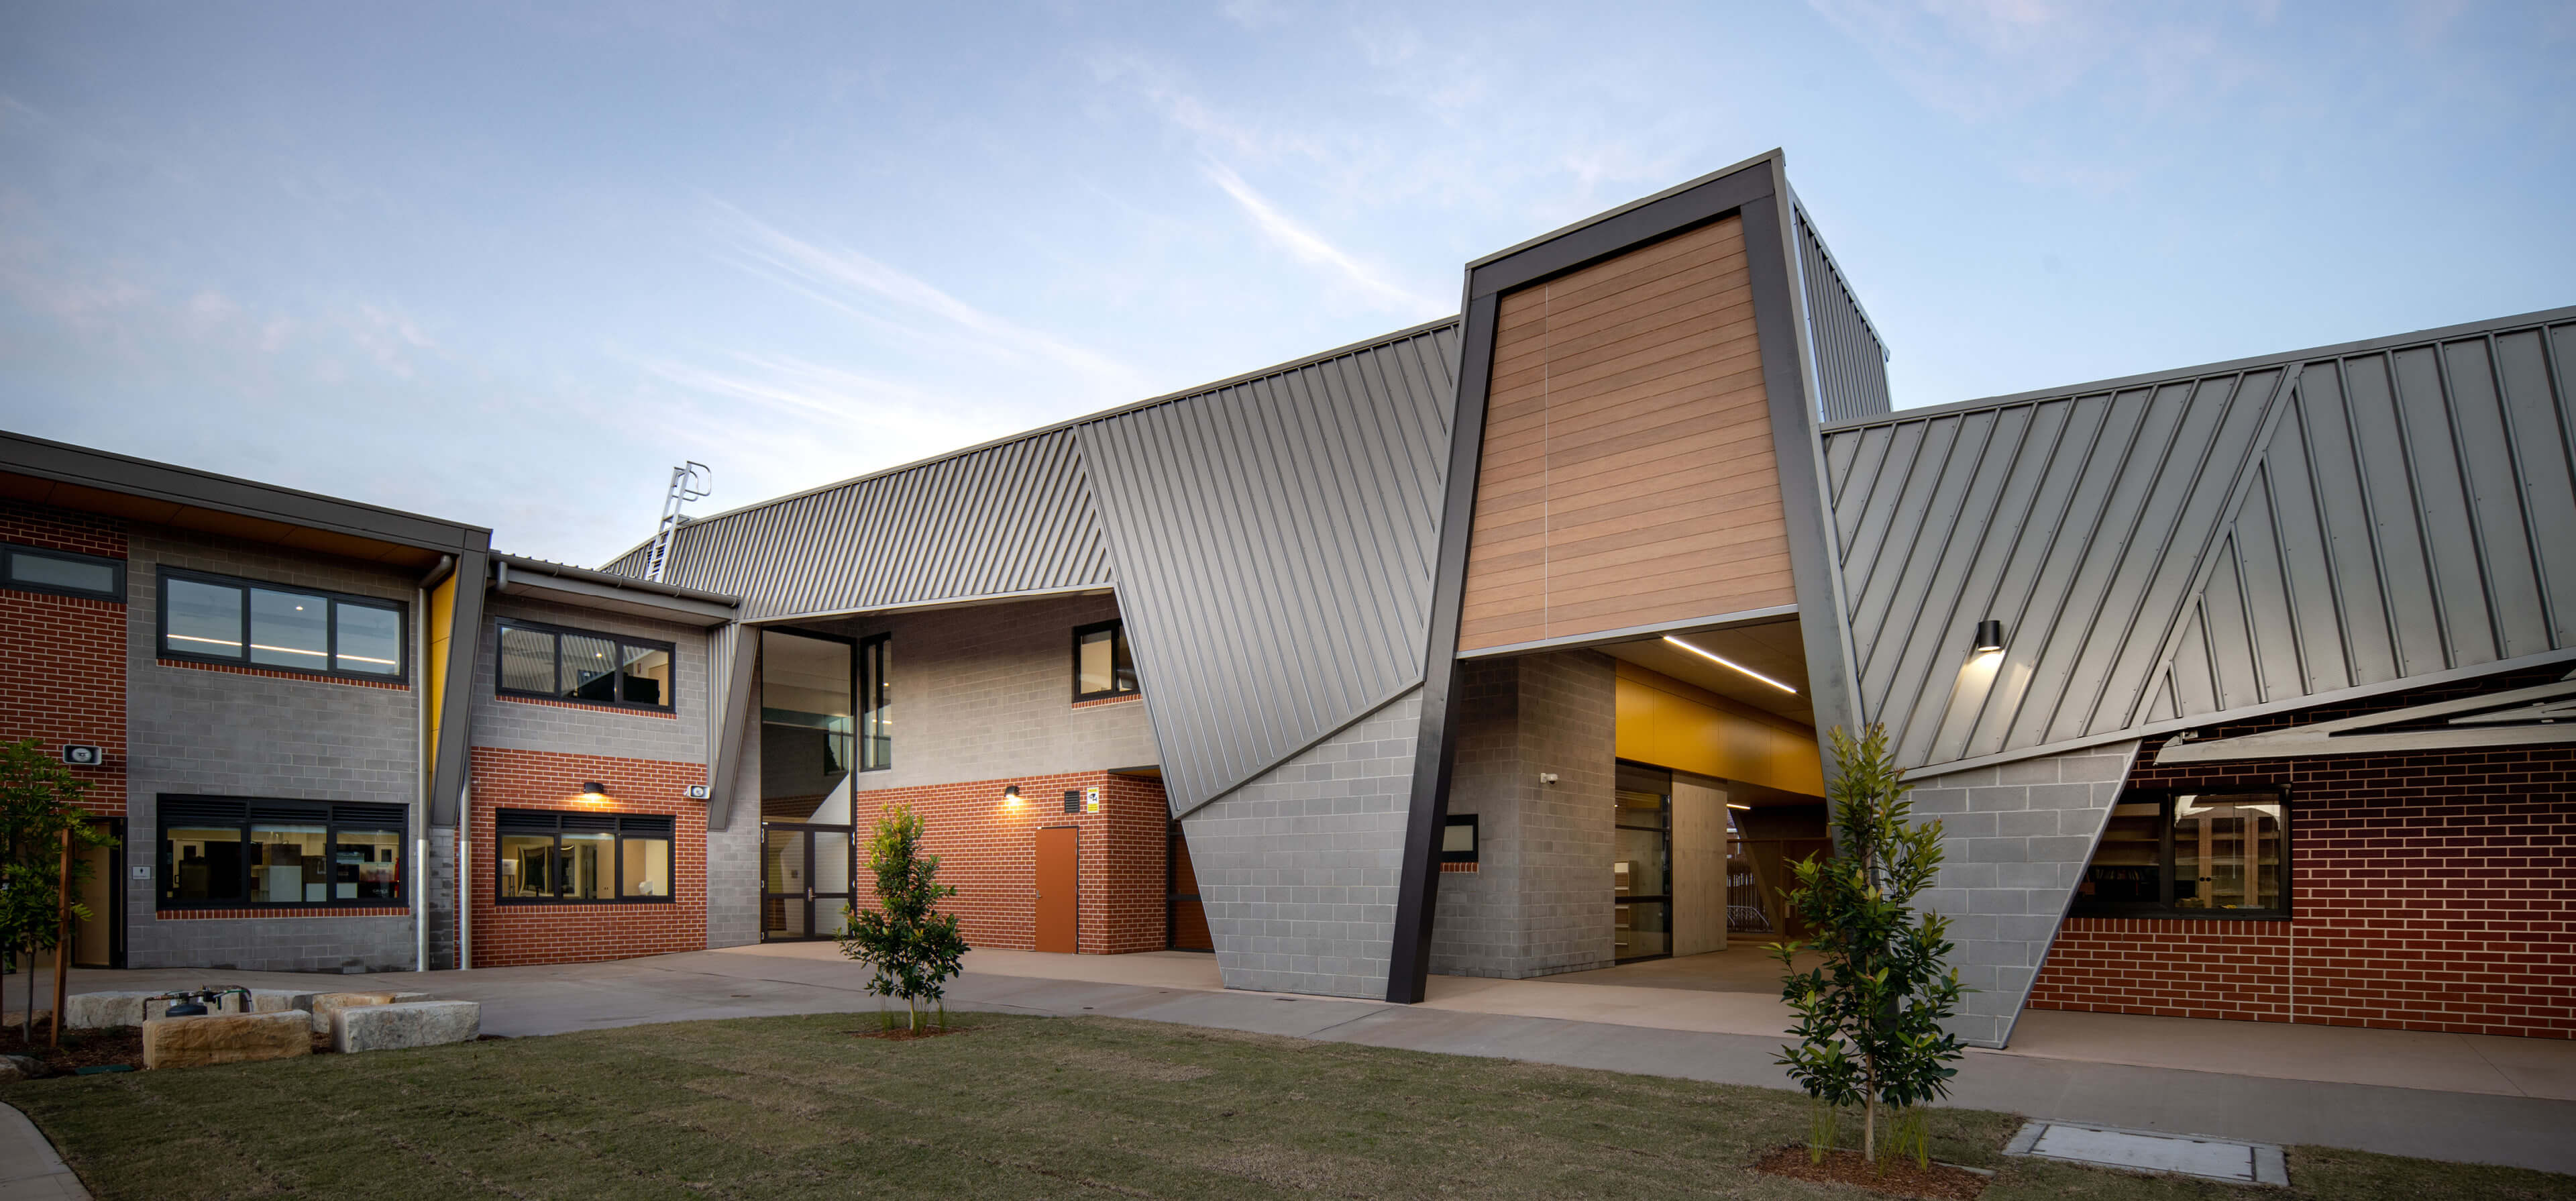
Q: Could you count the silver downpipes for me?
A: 2